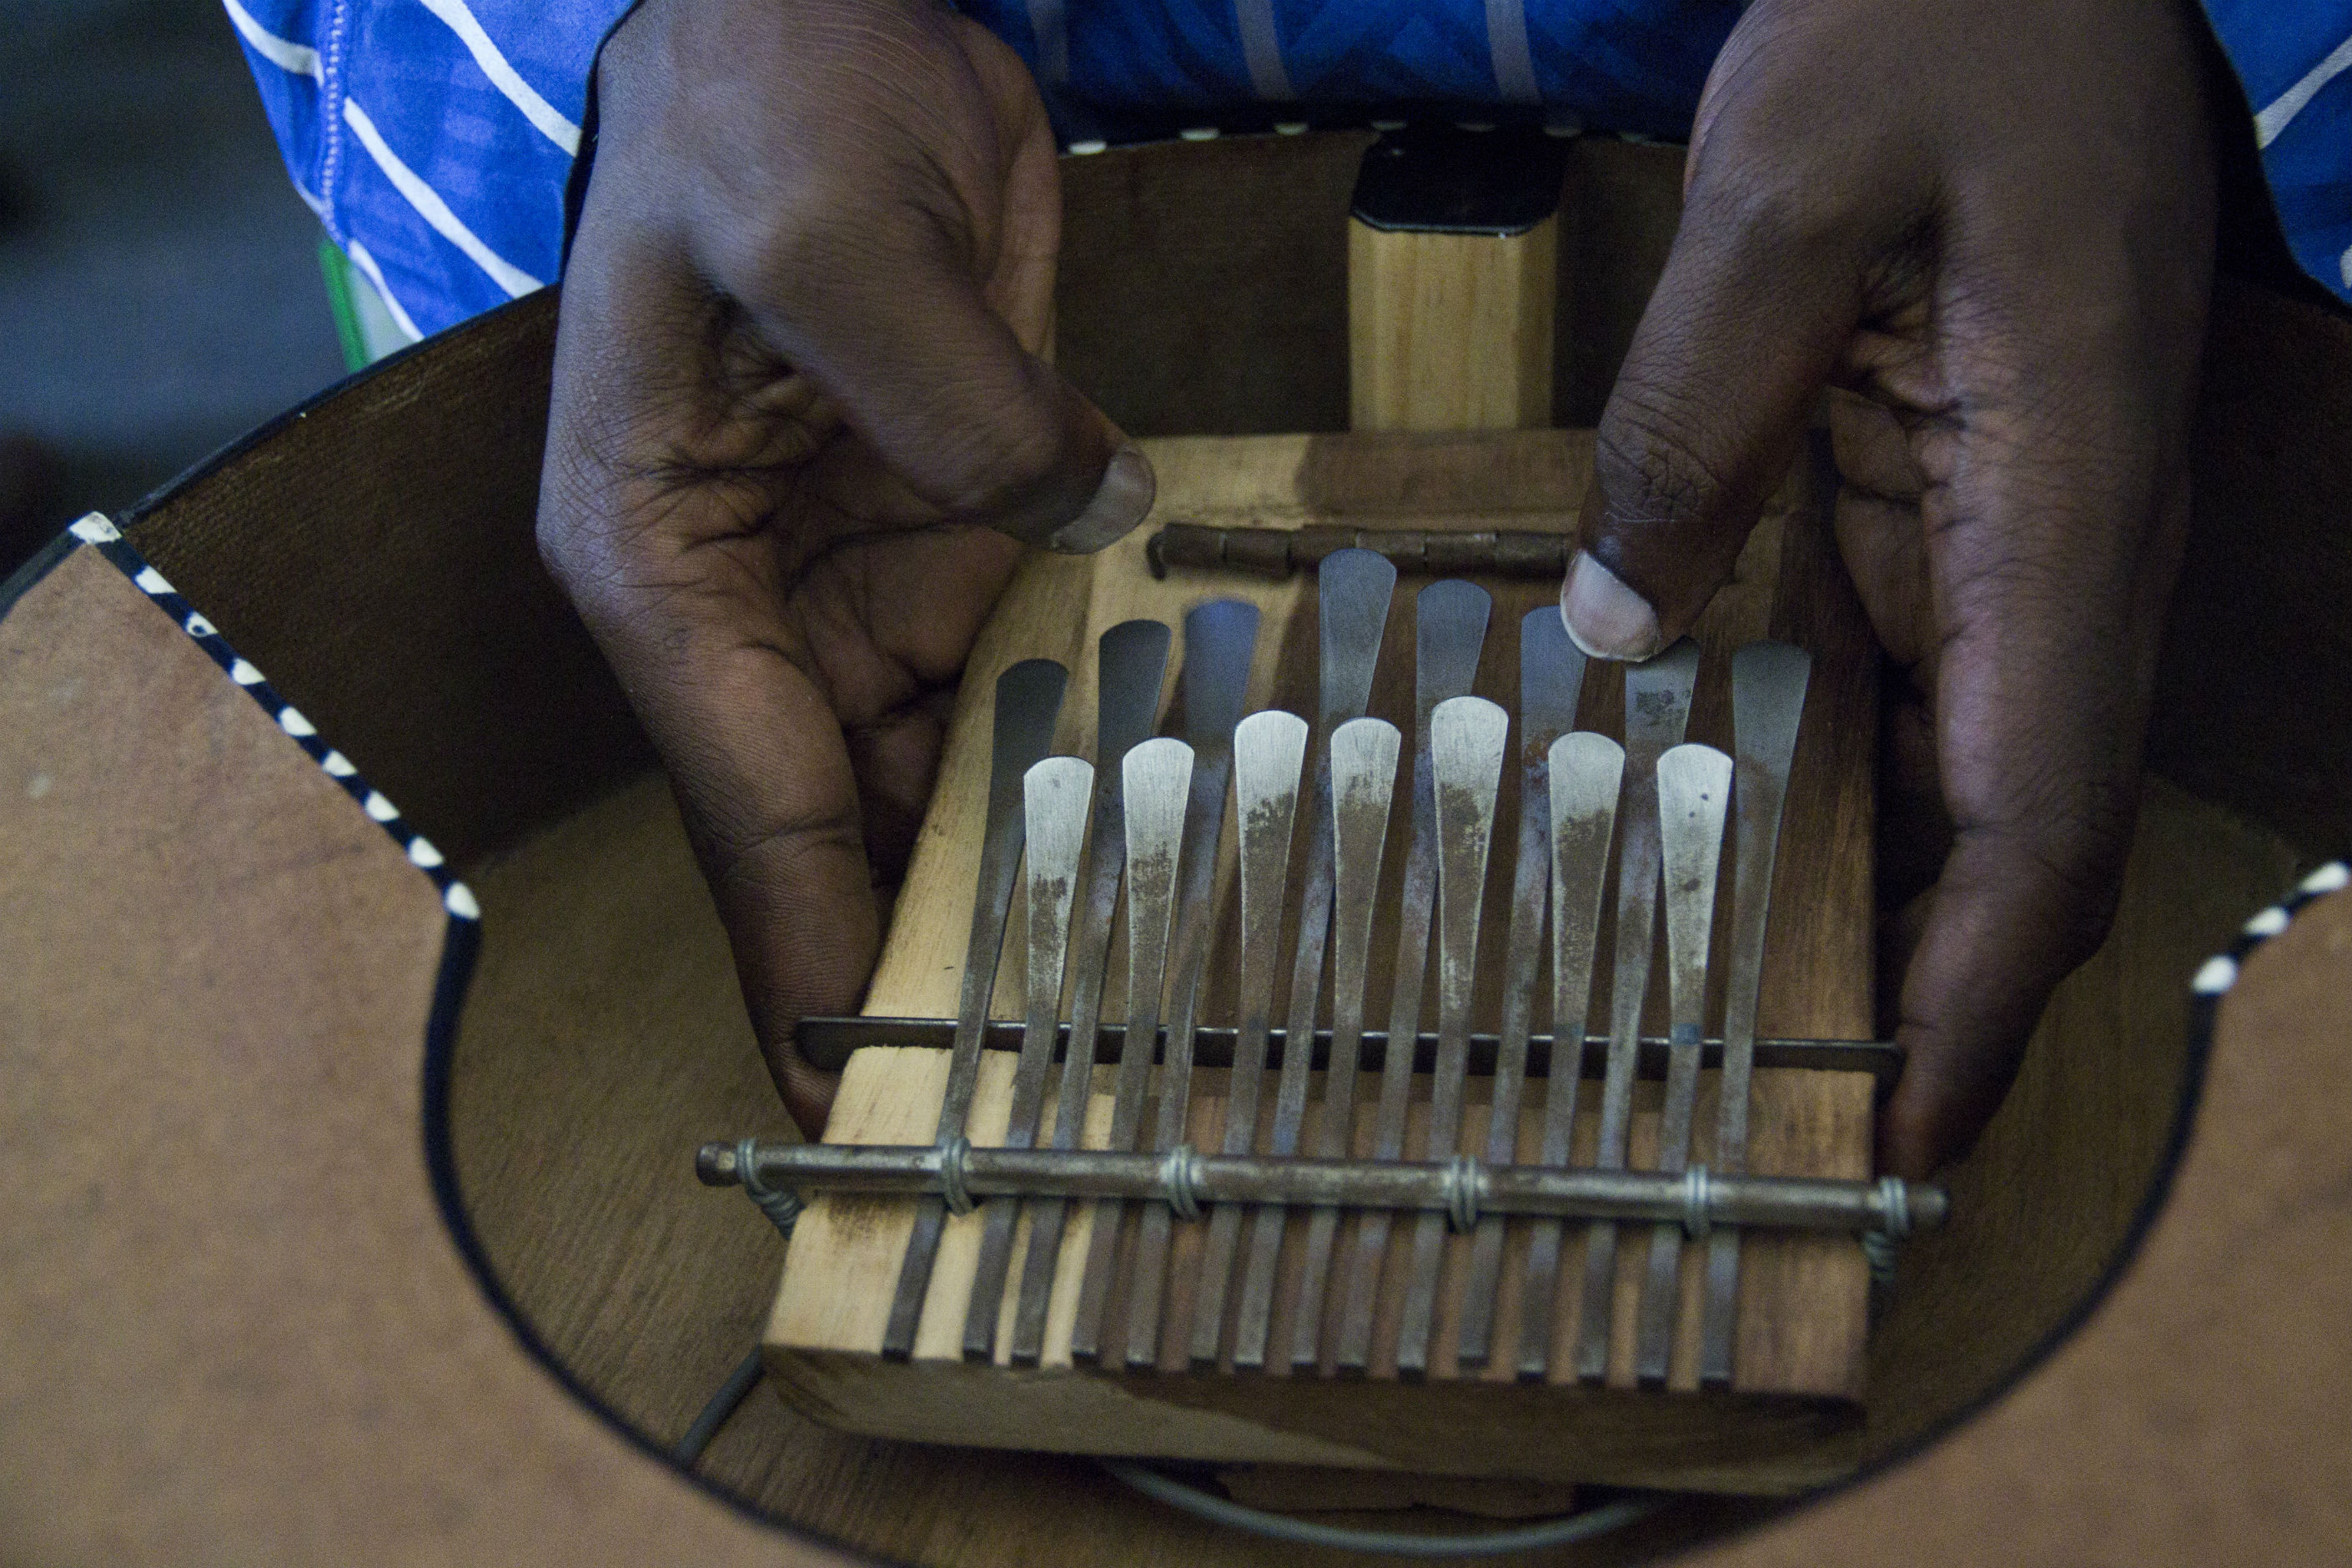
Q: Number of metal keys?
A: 15